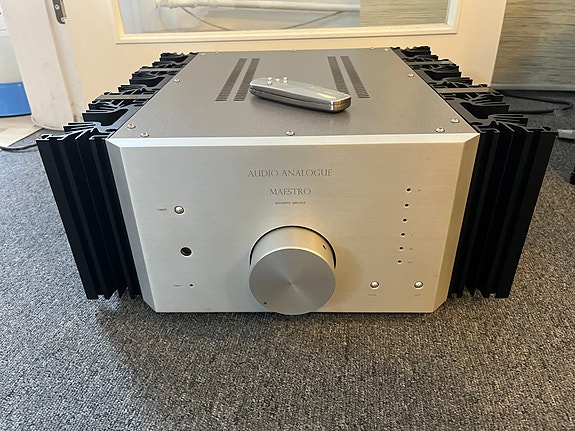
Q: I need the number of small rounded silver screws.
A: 12